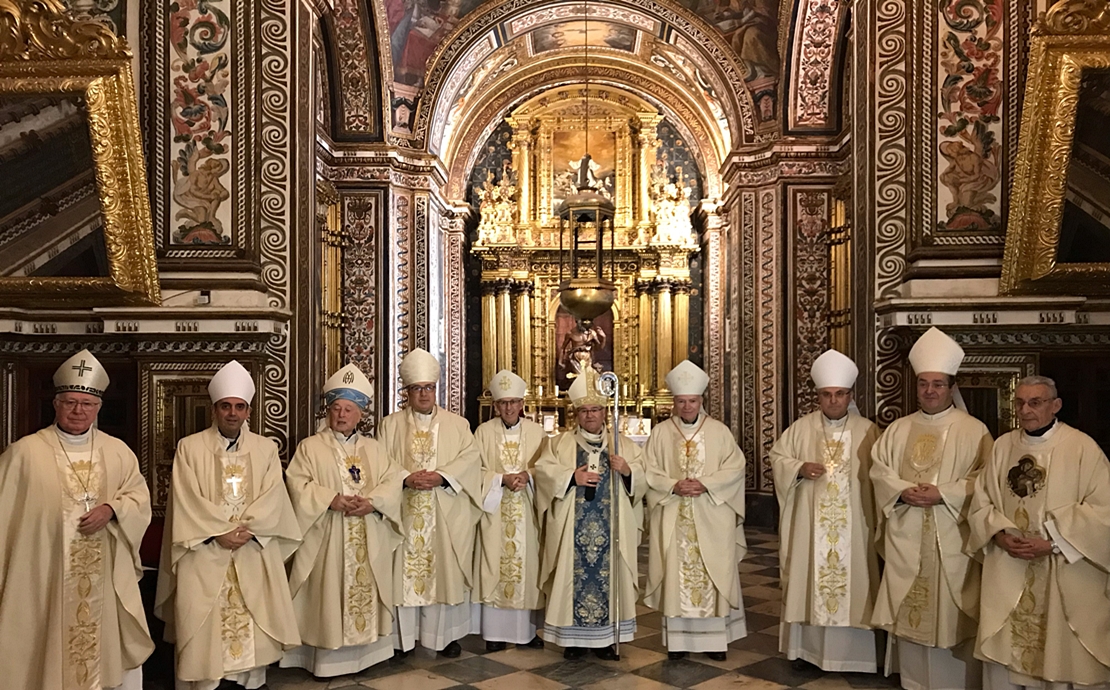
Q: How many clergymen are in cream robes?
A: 10